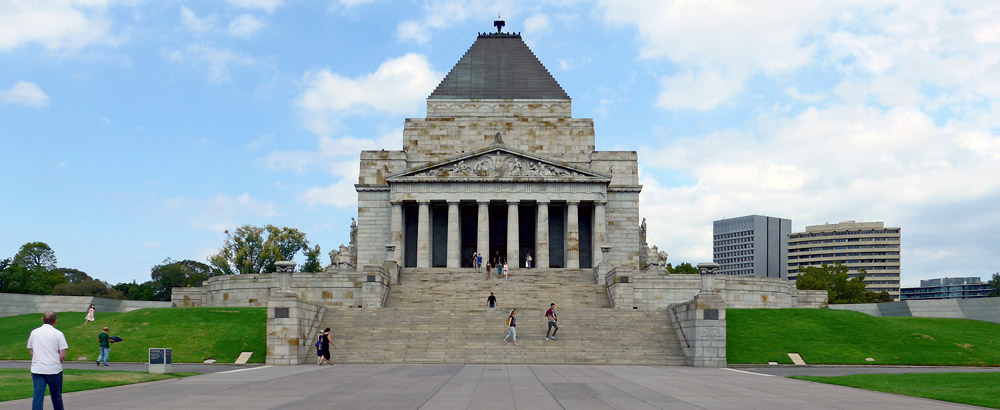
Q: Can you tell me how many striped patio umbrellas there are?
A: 0